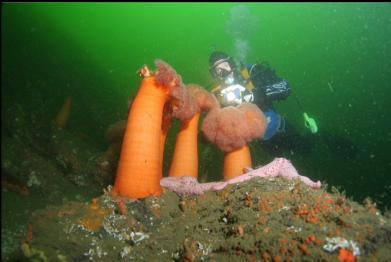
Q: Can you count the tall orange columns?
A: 3